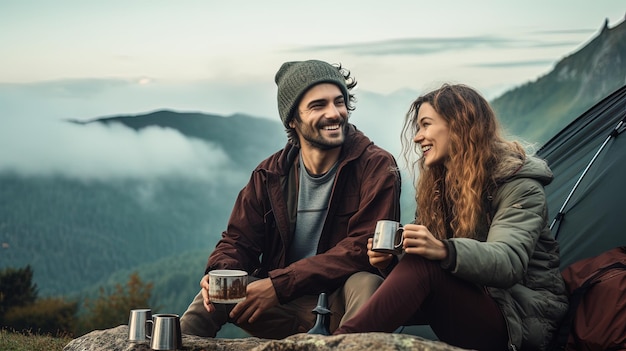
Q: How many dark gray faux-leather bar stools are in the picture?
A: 0